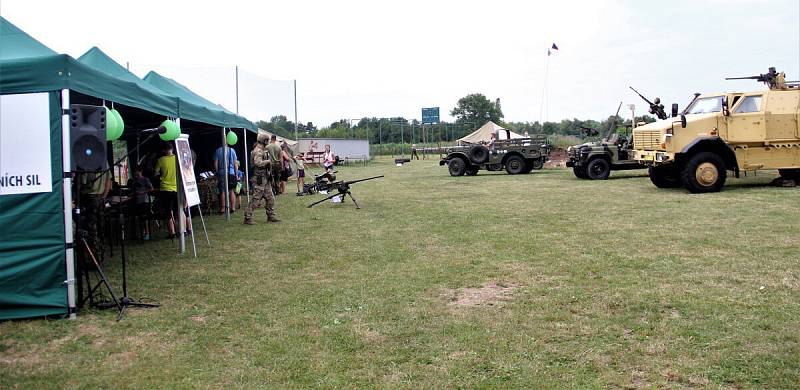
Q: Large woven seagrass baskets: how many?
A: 0